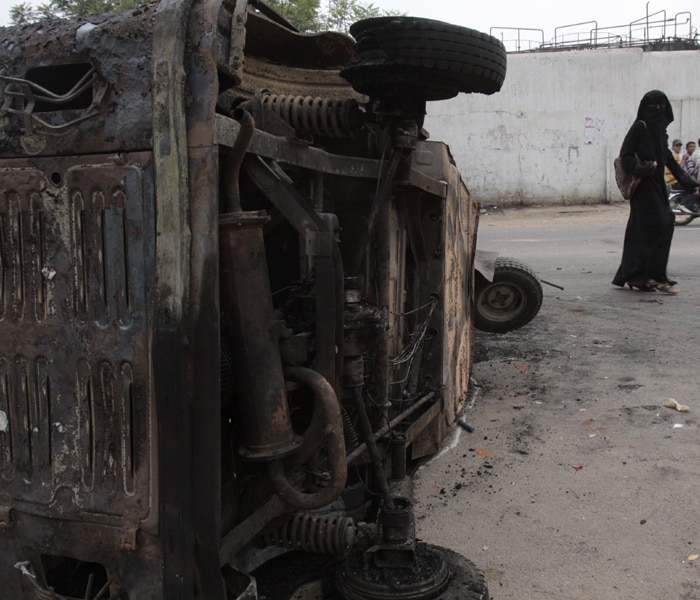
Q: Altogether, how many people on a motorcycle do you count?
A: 3